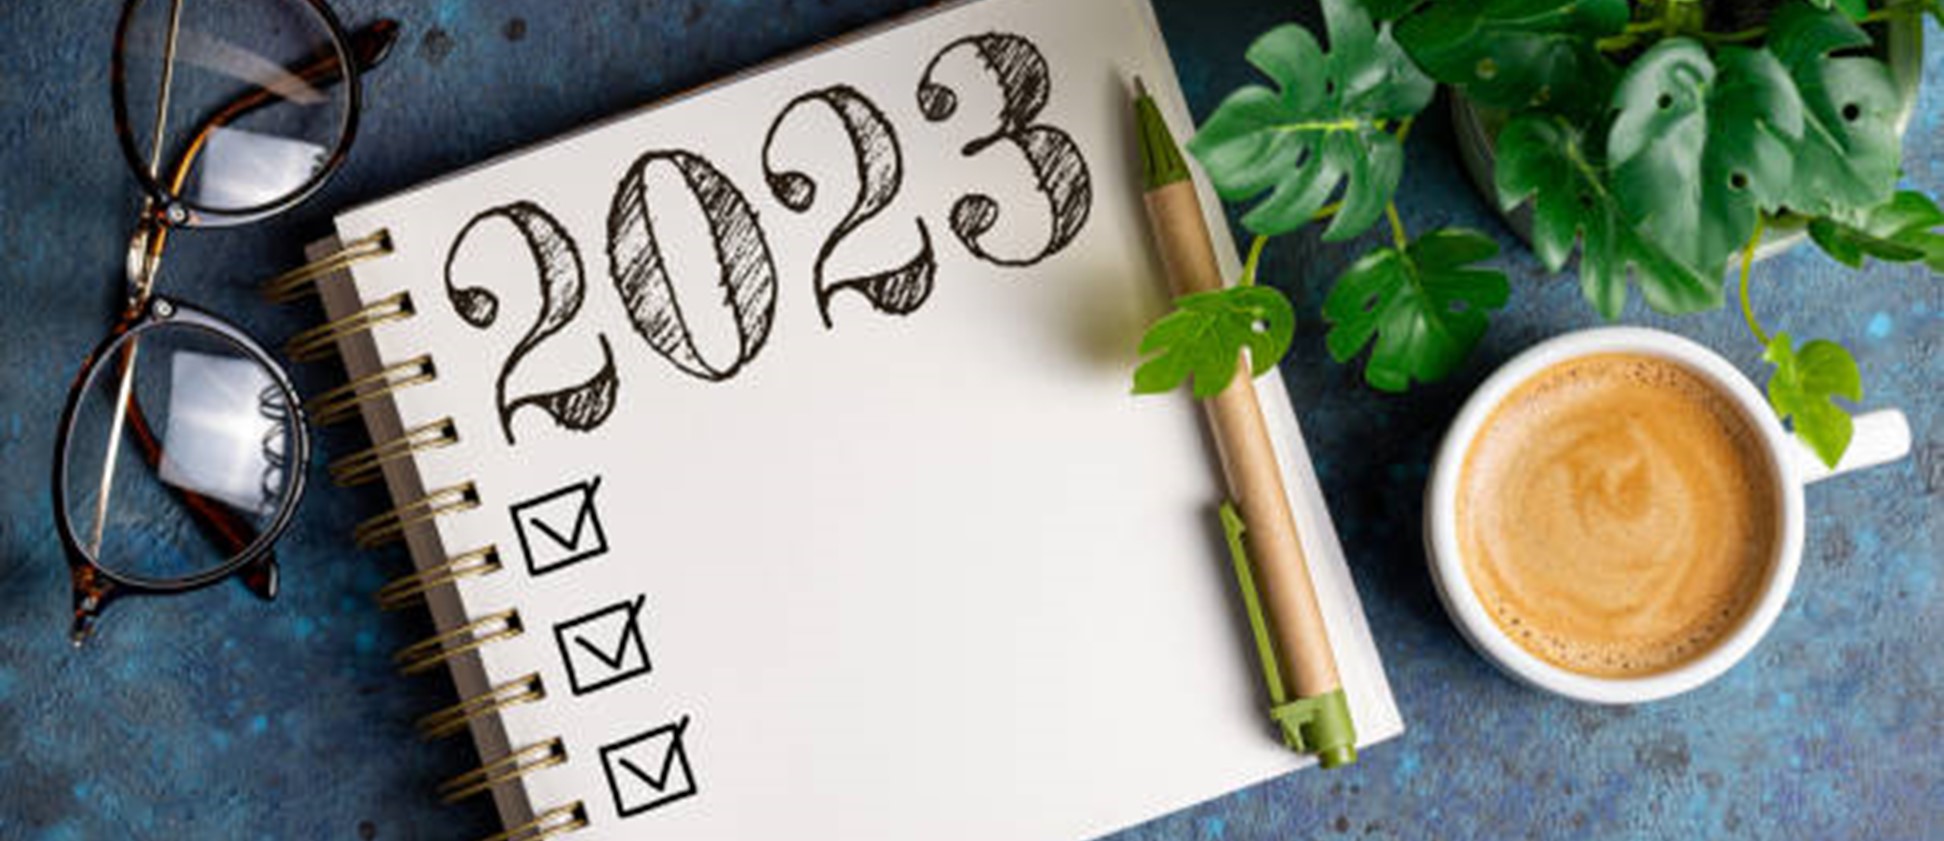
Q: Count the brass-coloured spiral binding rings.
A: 10